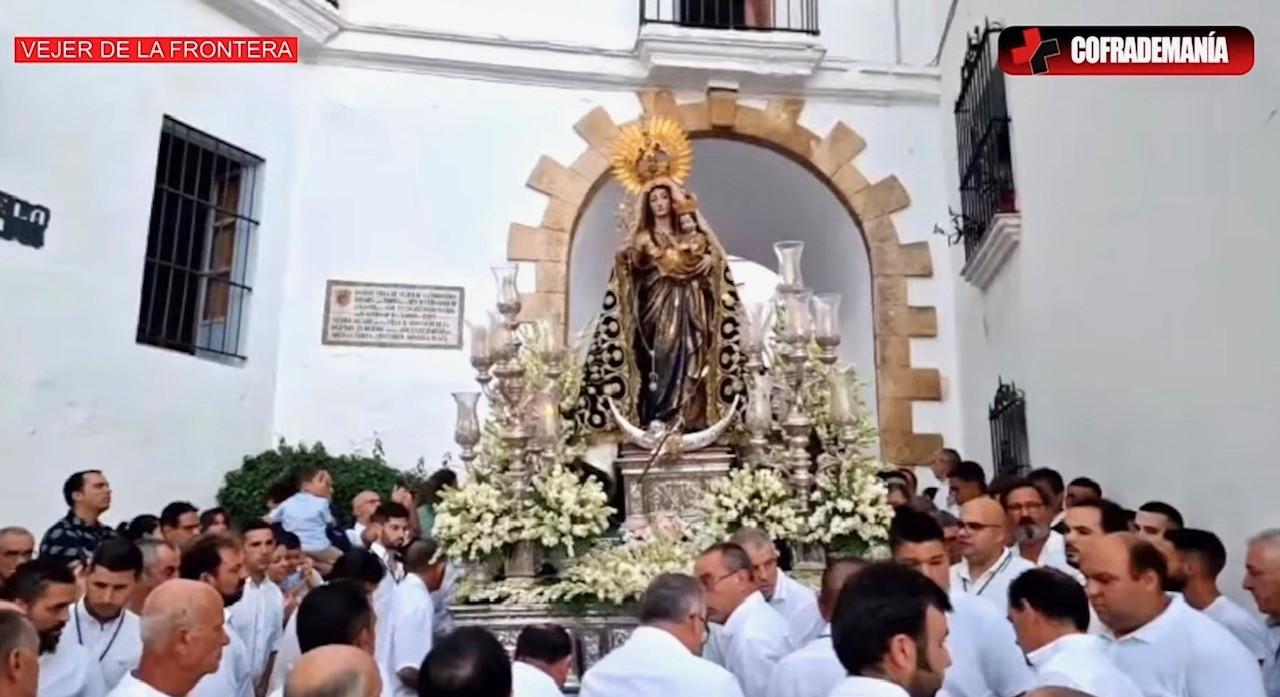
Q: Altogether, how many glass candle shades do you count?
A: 12